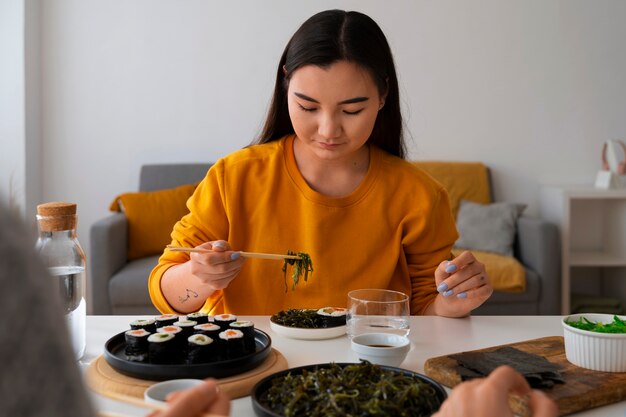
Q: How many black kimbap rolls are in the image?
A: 13